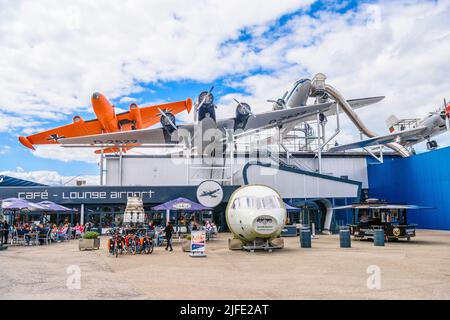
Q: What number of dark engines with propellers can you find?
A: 3